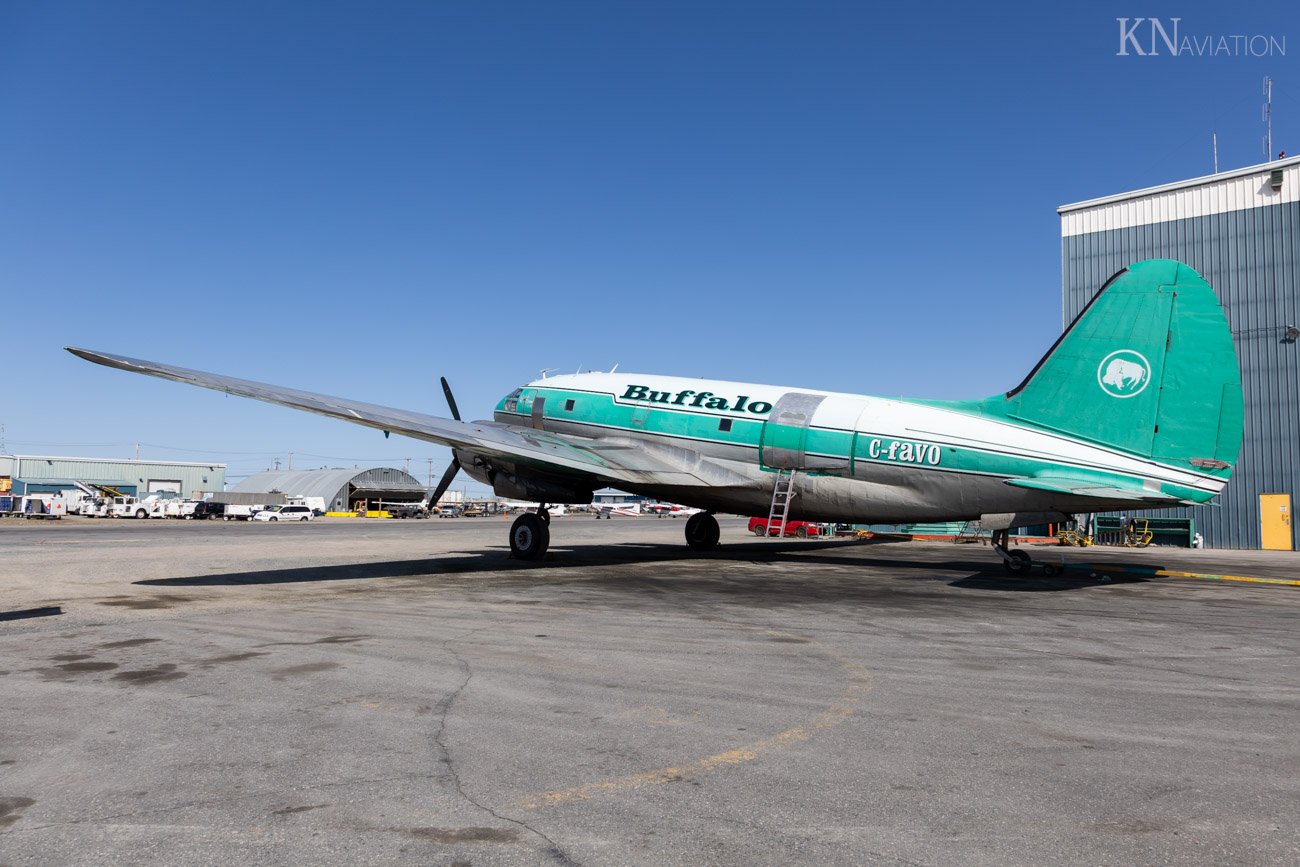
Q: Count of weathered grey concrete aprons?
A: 1